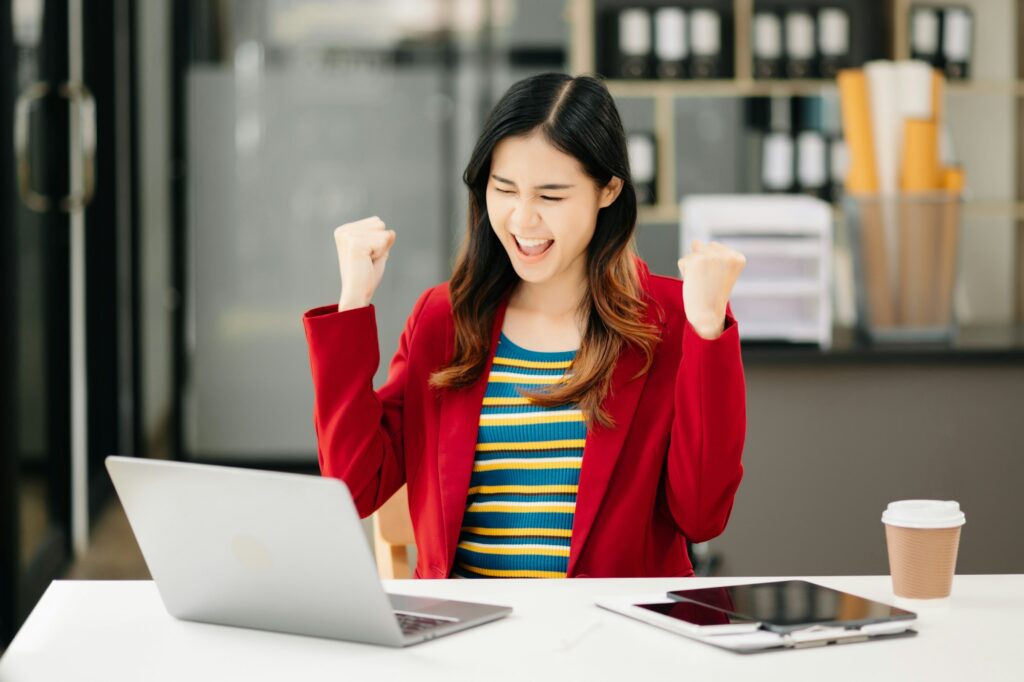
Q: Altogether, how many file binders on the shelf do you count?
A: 12